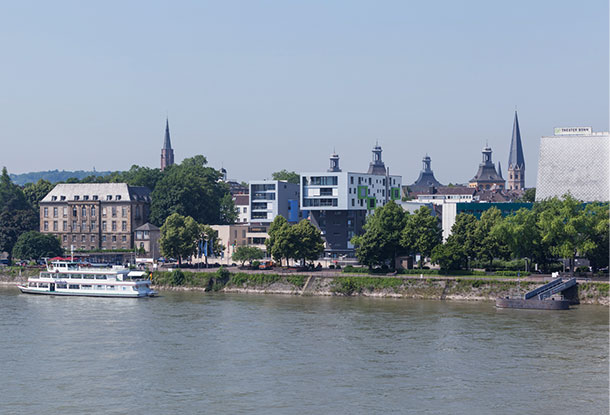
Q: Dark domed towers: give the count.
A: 4